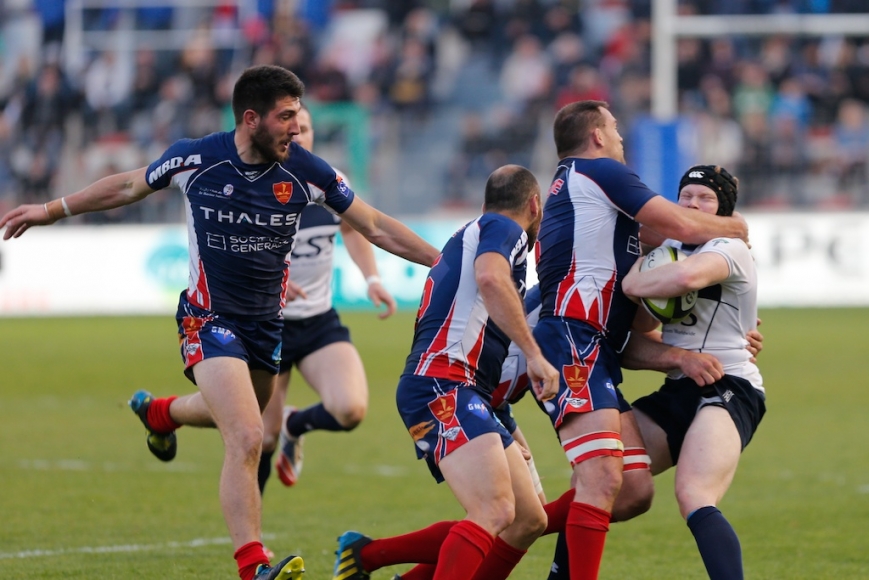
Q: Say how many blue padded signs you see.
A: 1